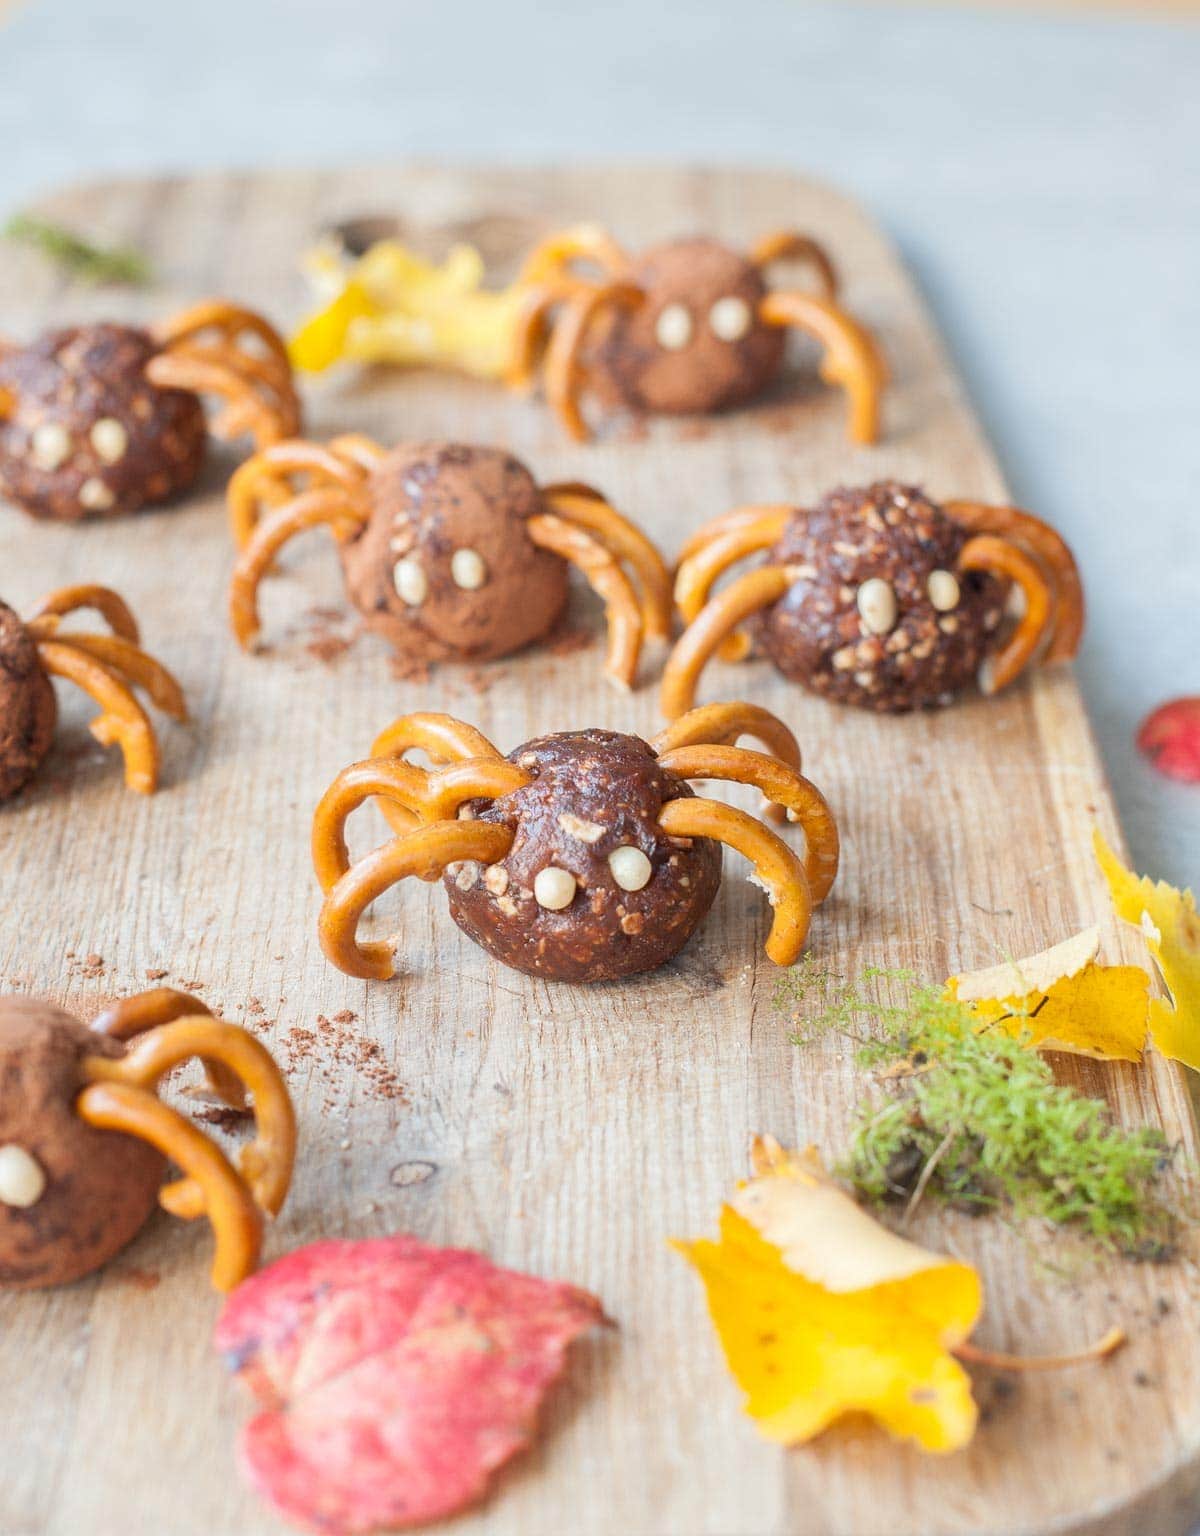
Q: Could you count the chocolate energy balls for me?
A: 7